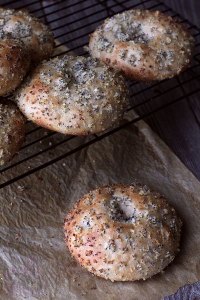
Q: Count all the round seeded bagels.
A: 6